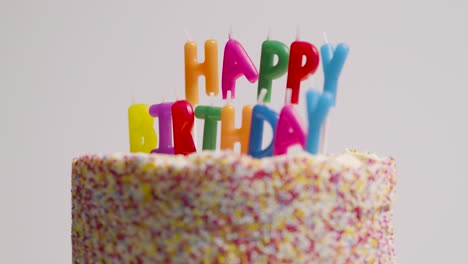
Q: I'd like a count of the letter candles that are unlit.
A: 13